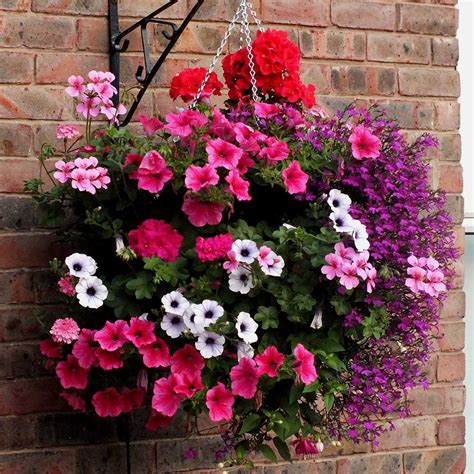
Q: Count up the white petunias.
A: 14